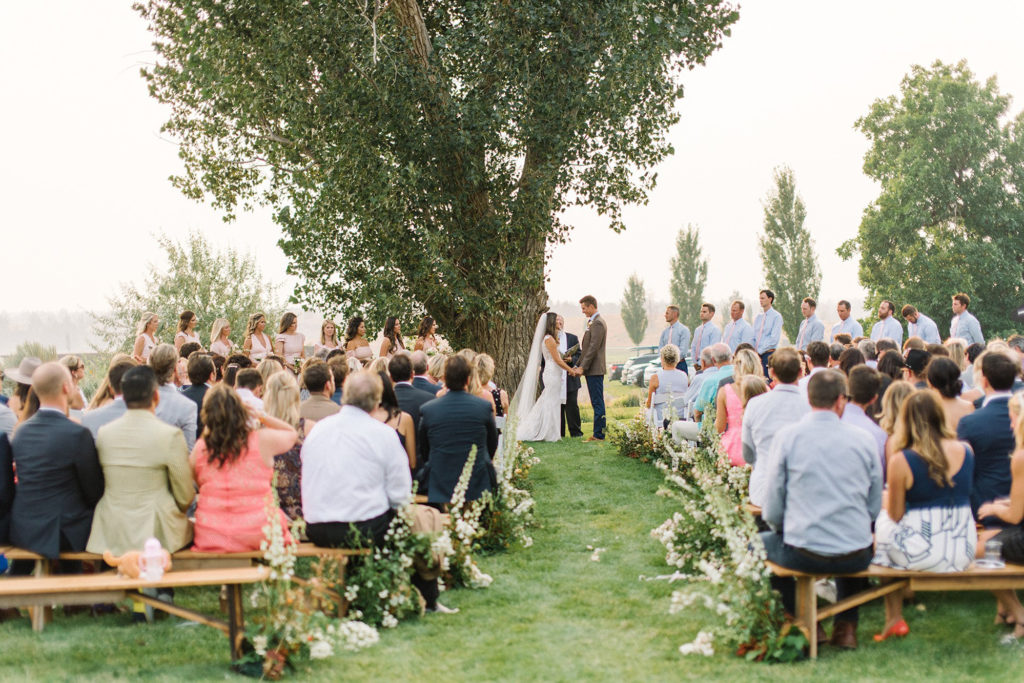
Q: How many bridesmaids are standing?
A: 9